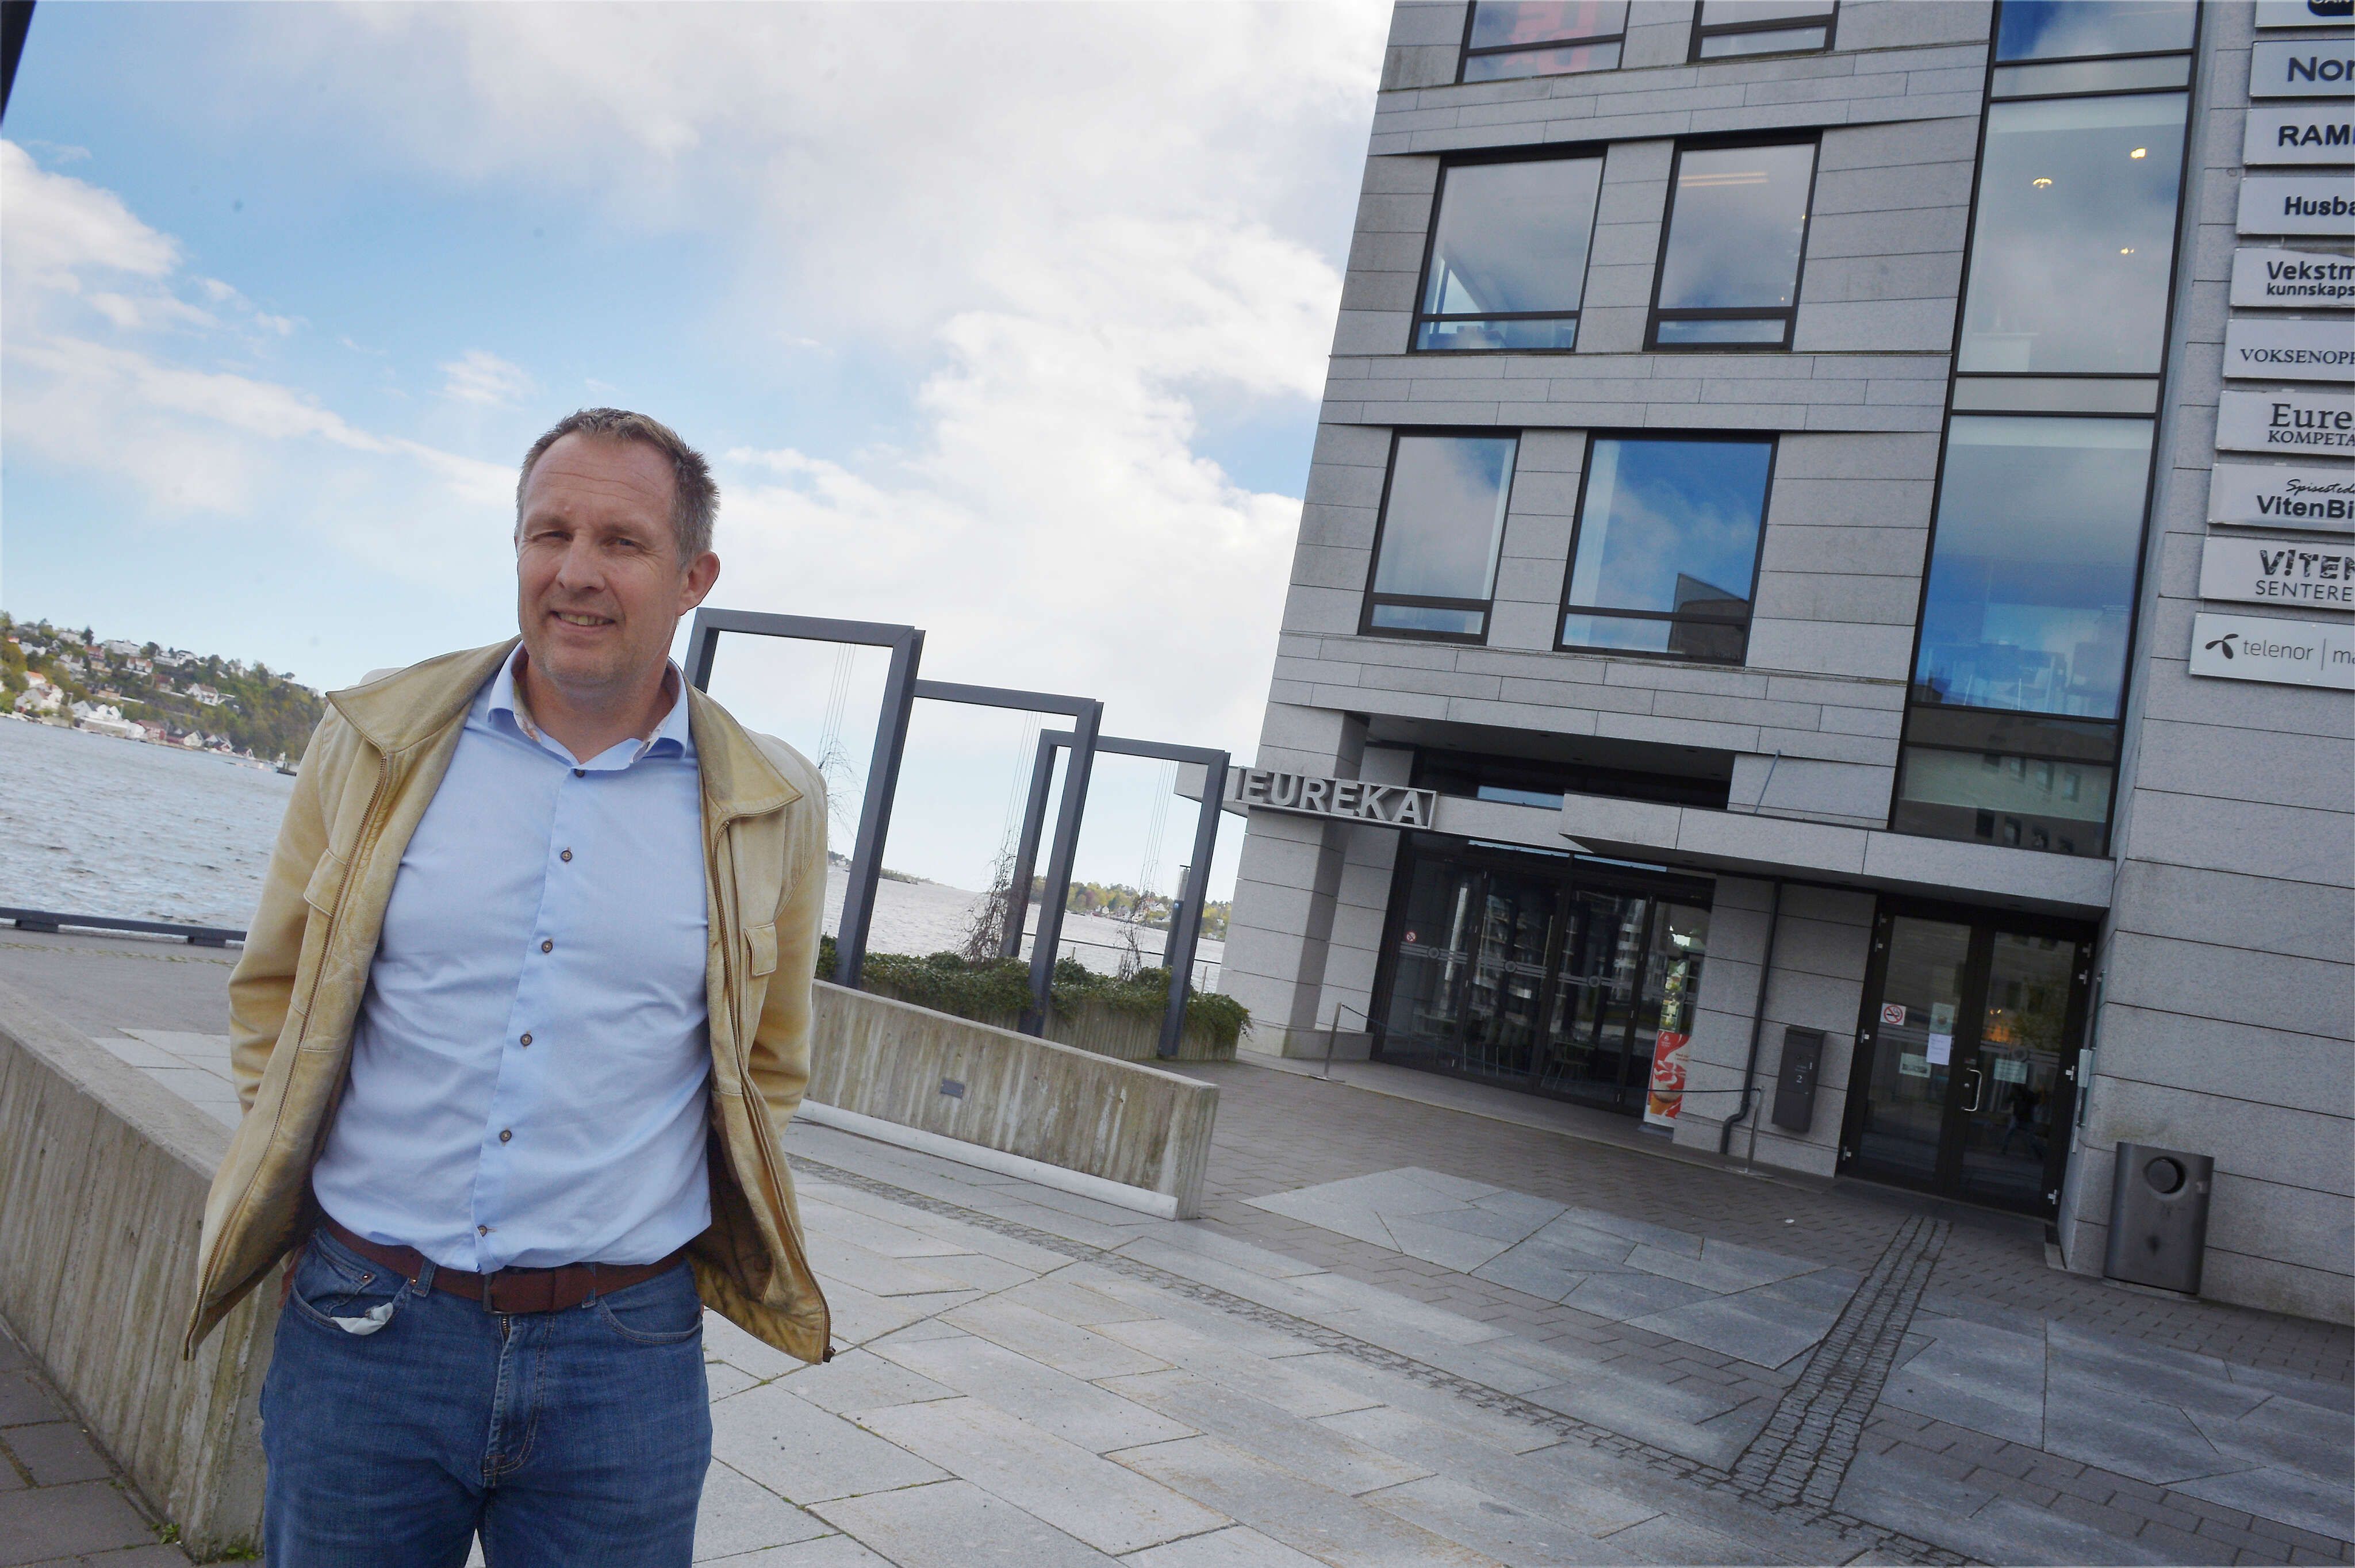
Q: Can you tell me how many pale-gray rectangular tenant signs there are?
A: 10